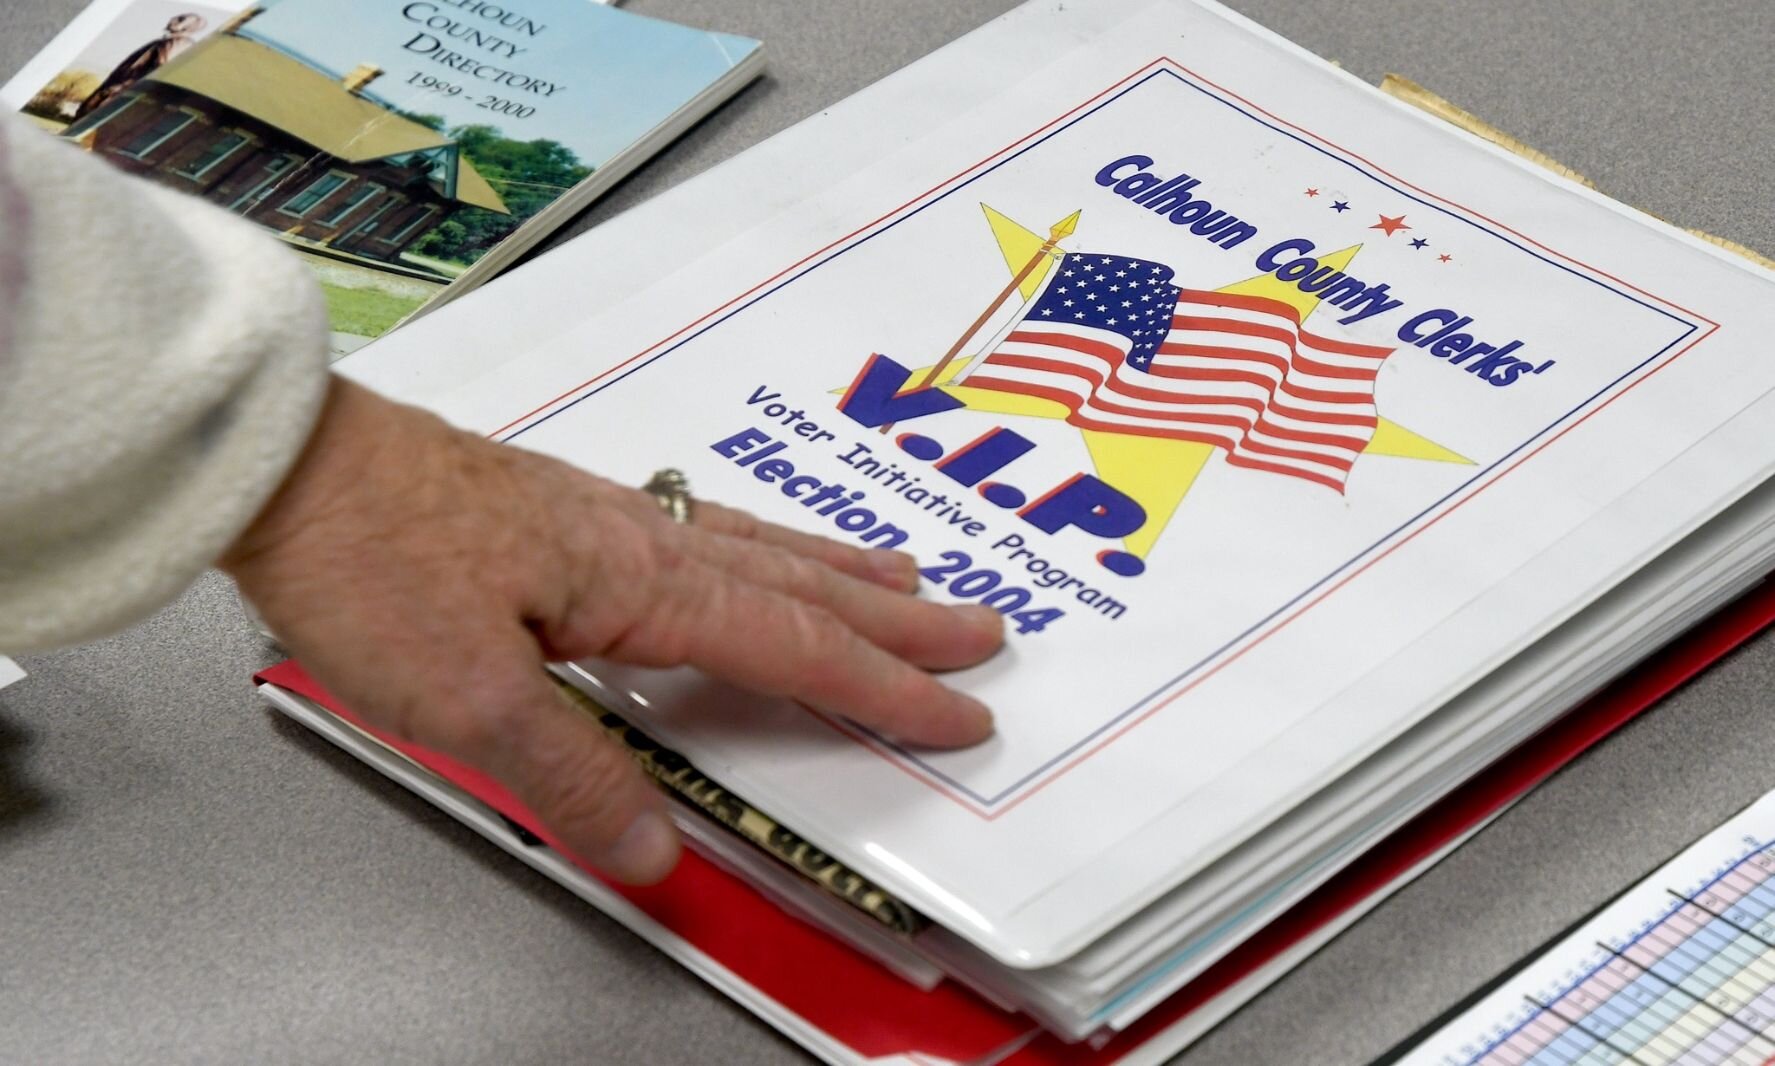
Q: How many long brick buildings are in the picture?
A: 1